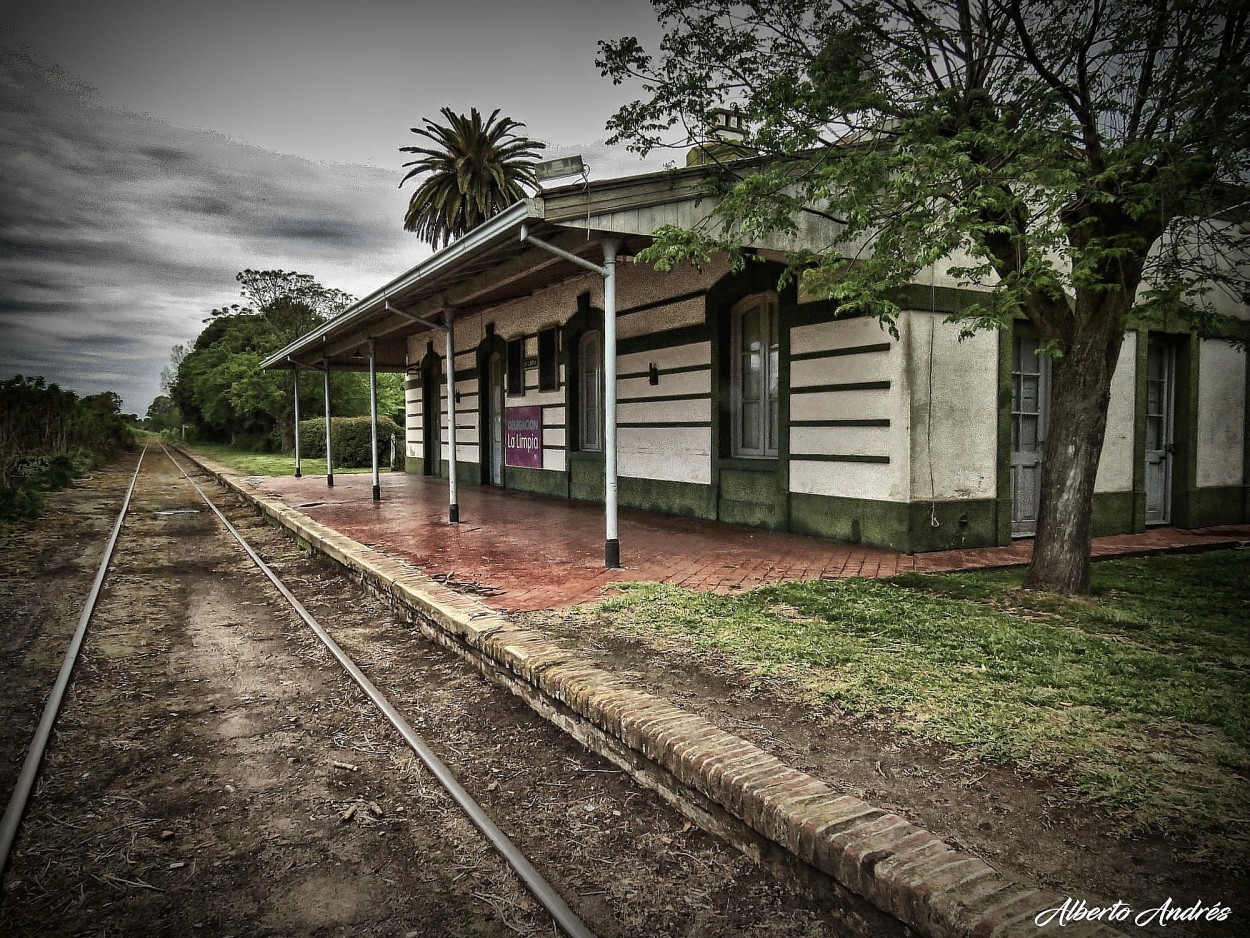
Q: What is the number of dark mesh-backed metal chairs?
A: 0